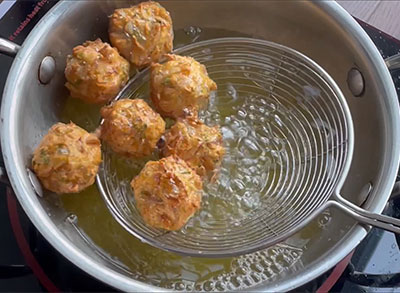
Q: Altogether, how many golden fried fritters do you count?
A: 7